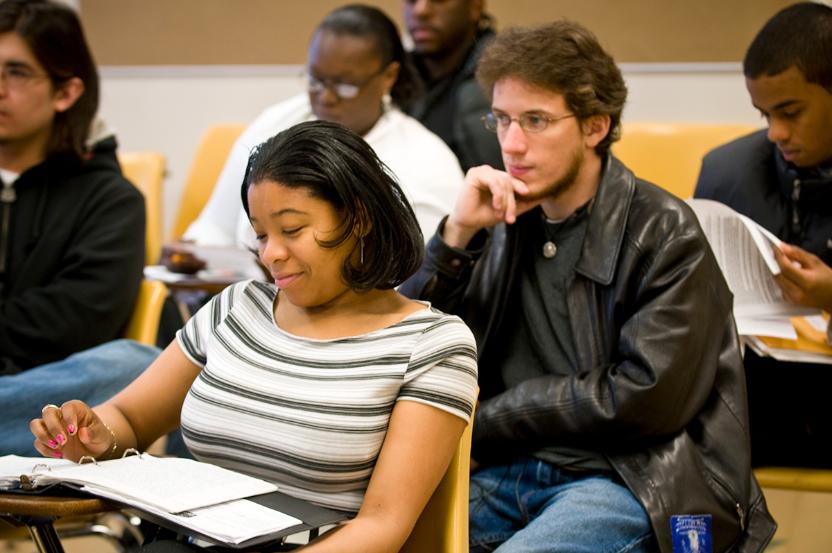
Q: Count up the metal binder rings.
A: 3